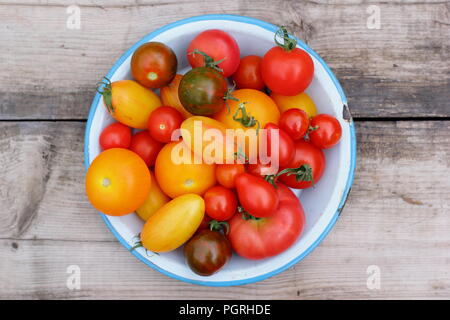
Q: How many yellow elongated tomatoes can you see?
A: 3